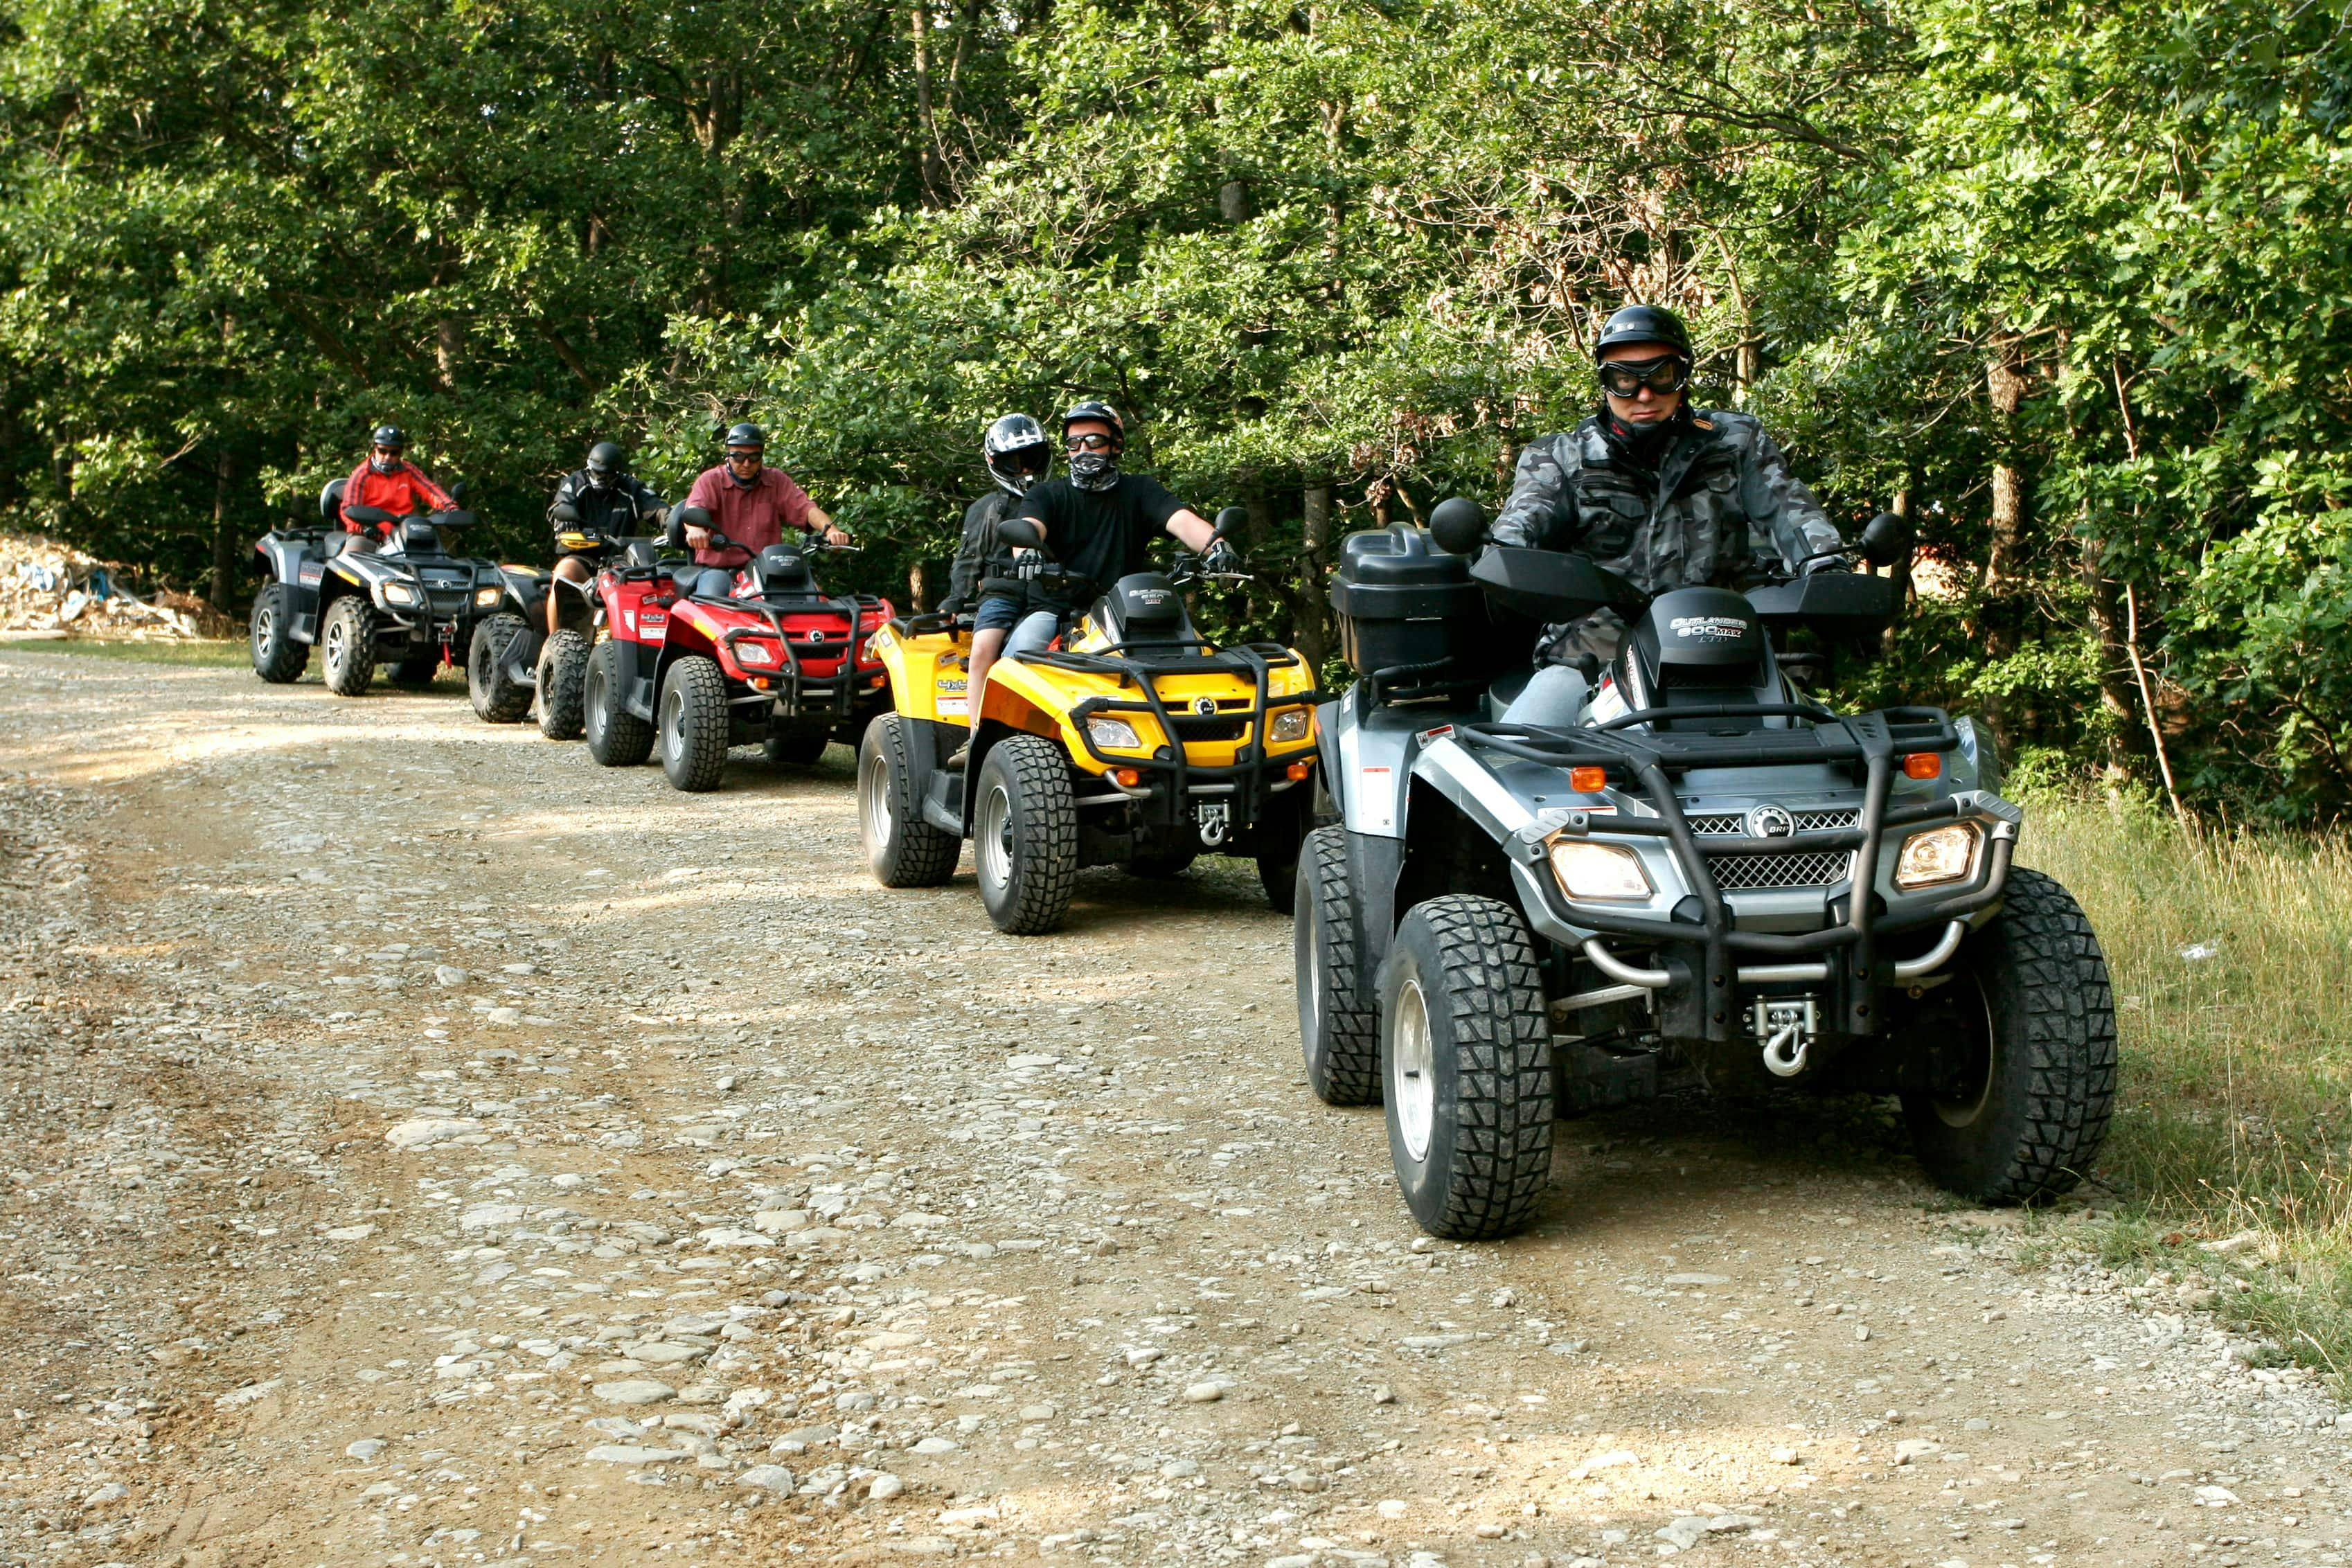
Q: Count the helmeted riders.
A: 6